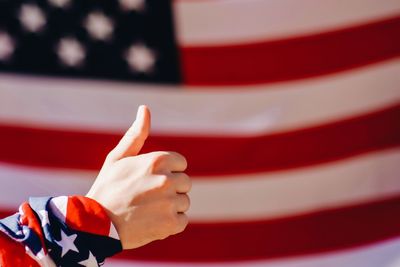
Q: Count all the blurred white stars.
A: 7